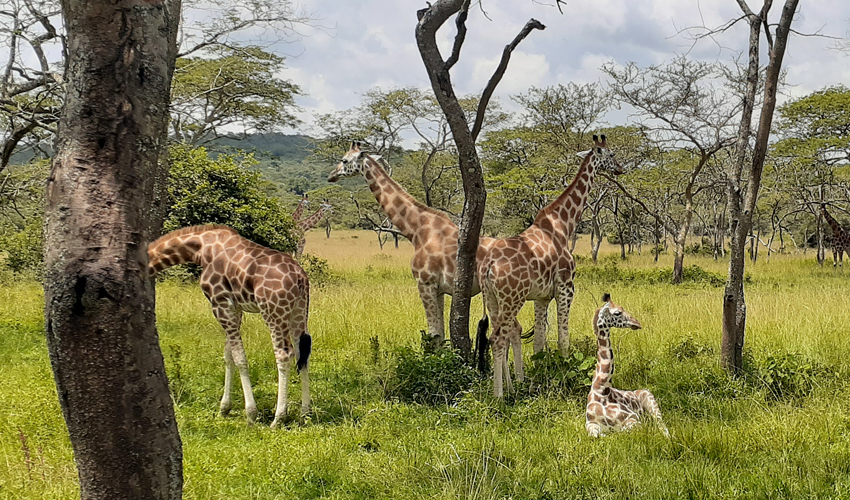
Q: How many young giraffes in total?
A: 1